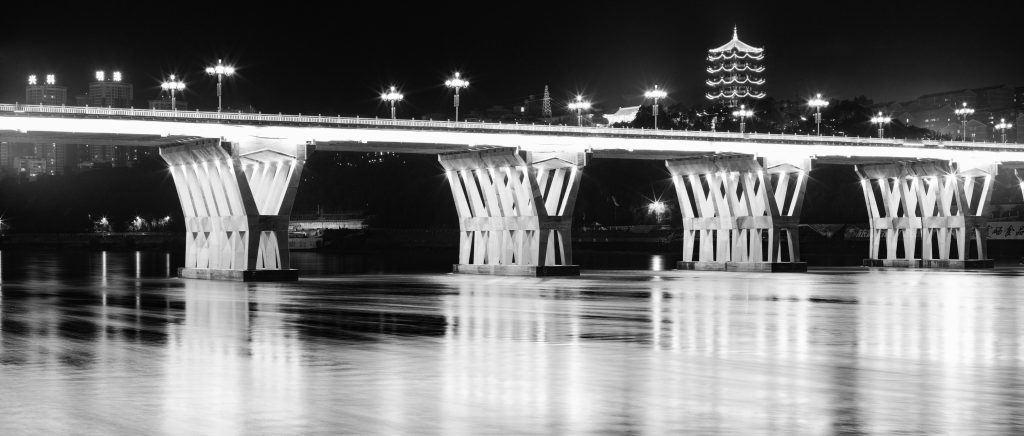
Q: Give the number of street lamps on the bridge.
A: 11